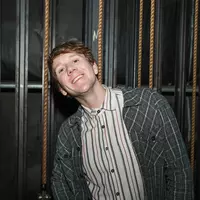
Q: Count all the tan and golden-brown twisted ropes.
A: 5